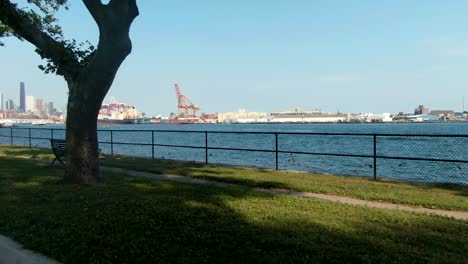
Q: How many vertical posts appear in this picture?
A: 8